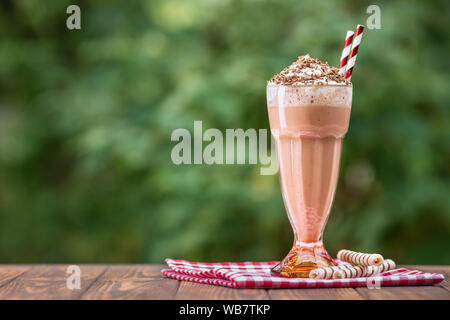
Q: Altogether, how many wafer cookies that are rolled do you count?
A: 3